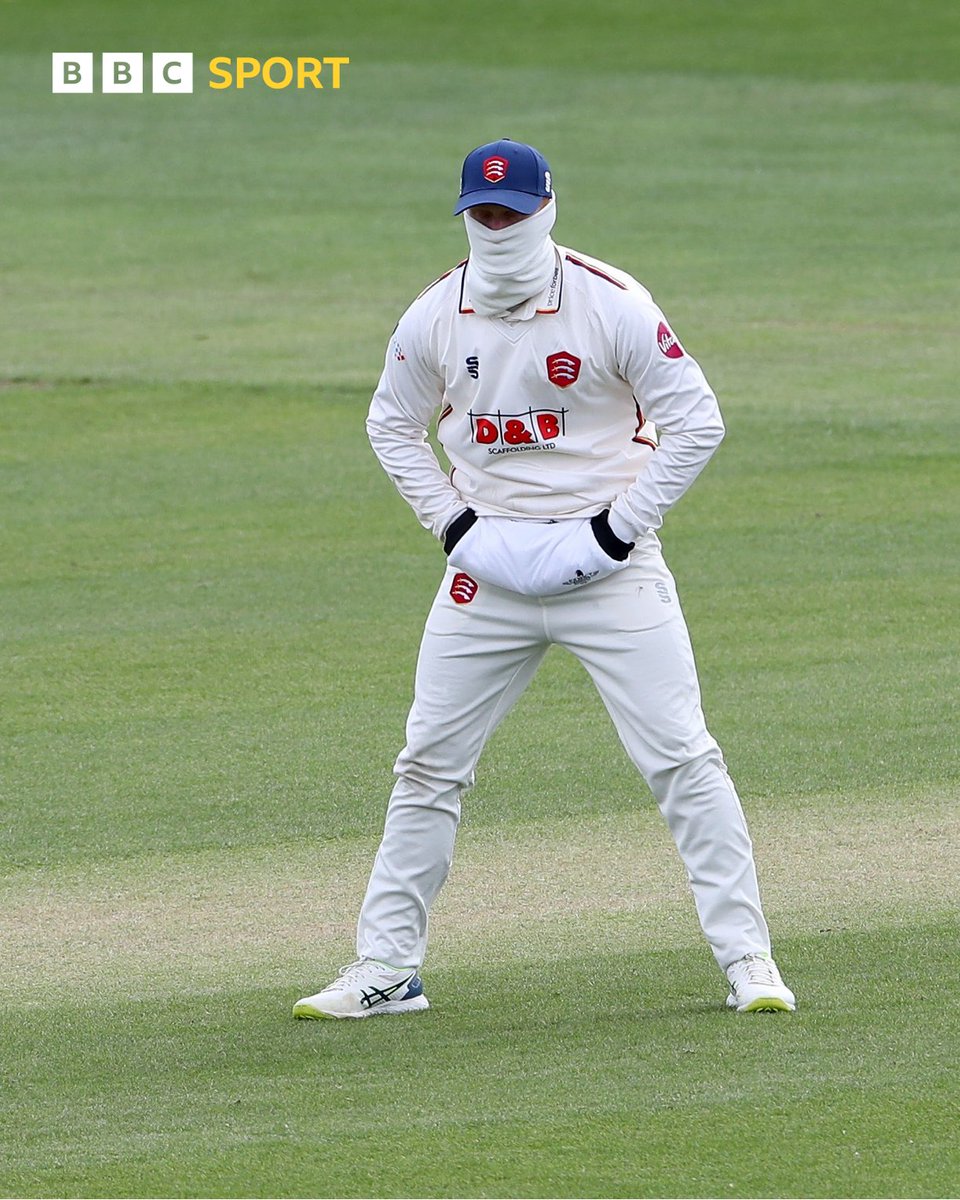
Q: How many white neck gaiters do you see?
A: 1